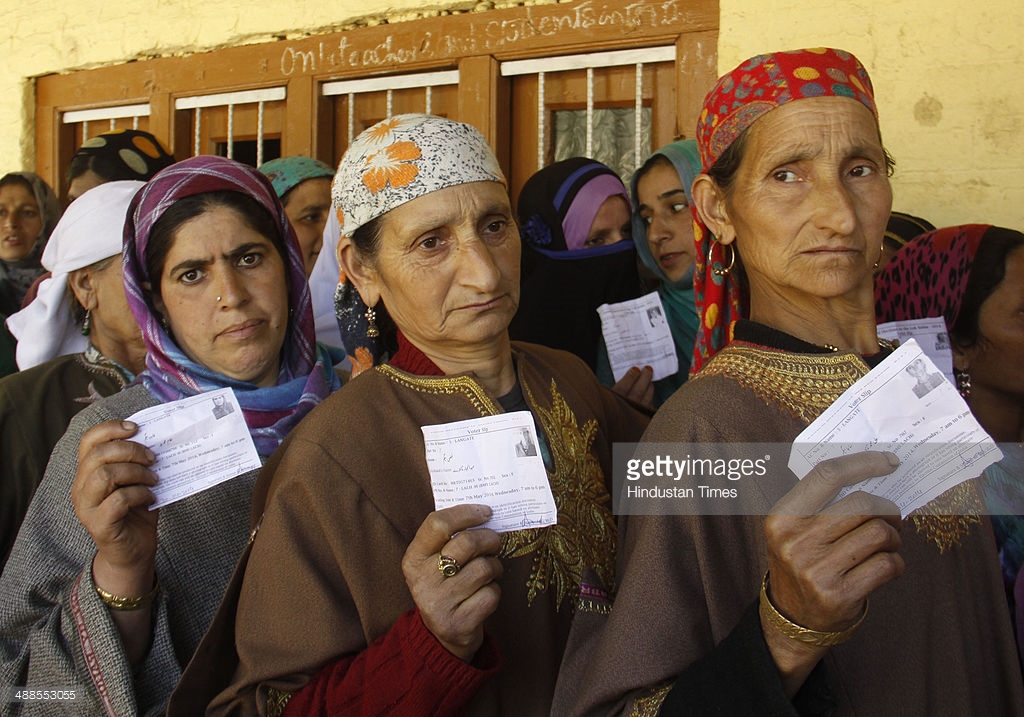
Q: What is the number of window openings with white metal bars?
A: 4